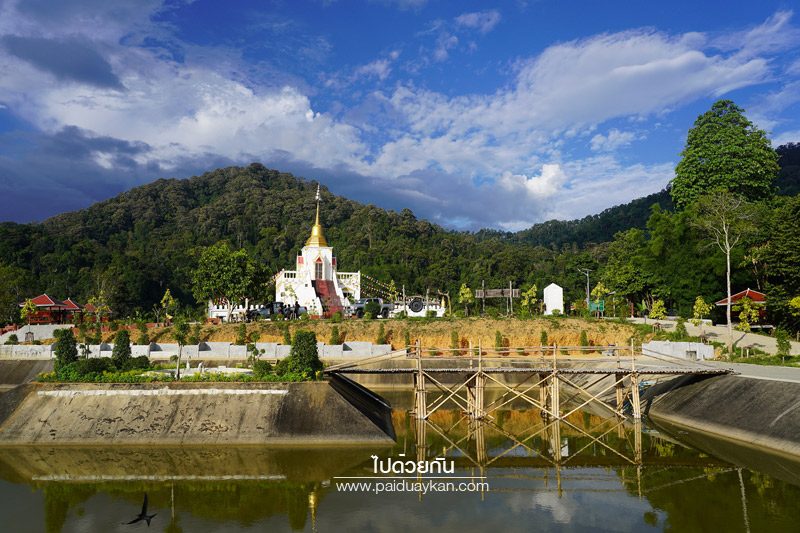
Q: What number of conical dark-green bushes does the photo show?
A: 3